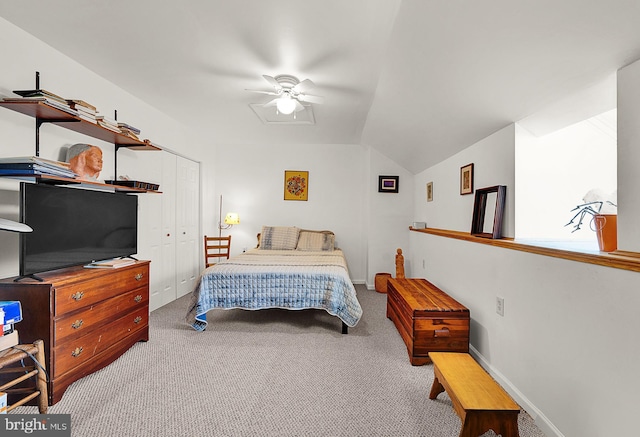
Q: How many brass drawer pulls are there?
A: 6